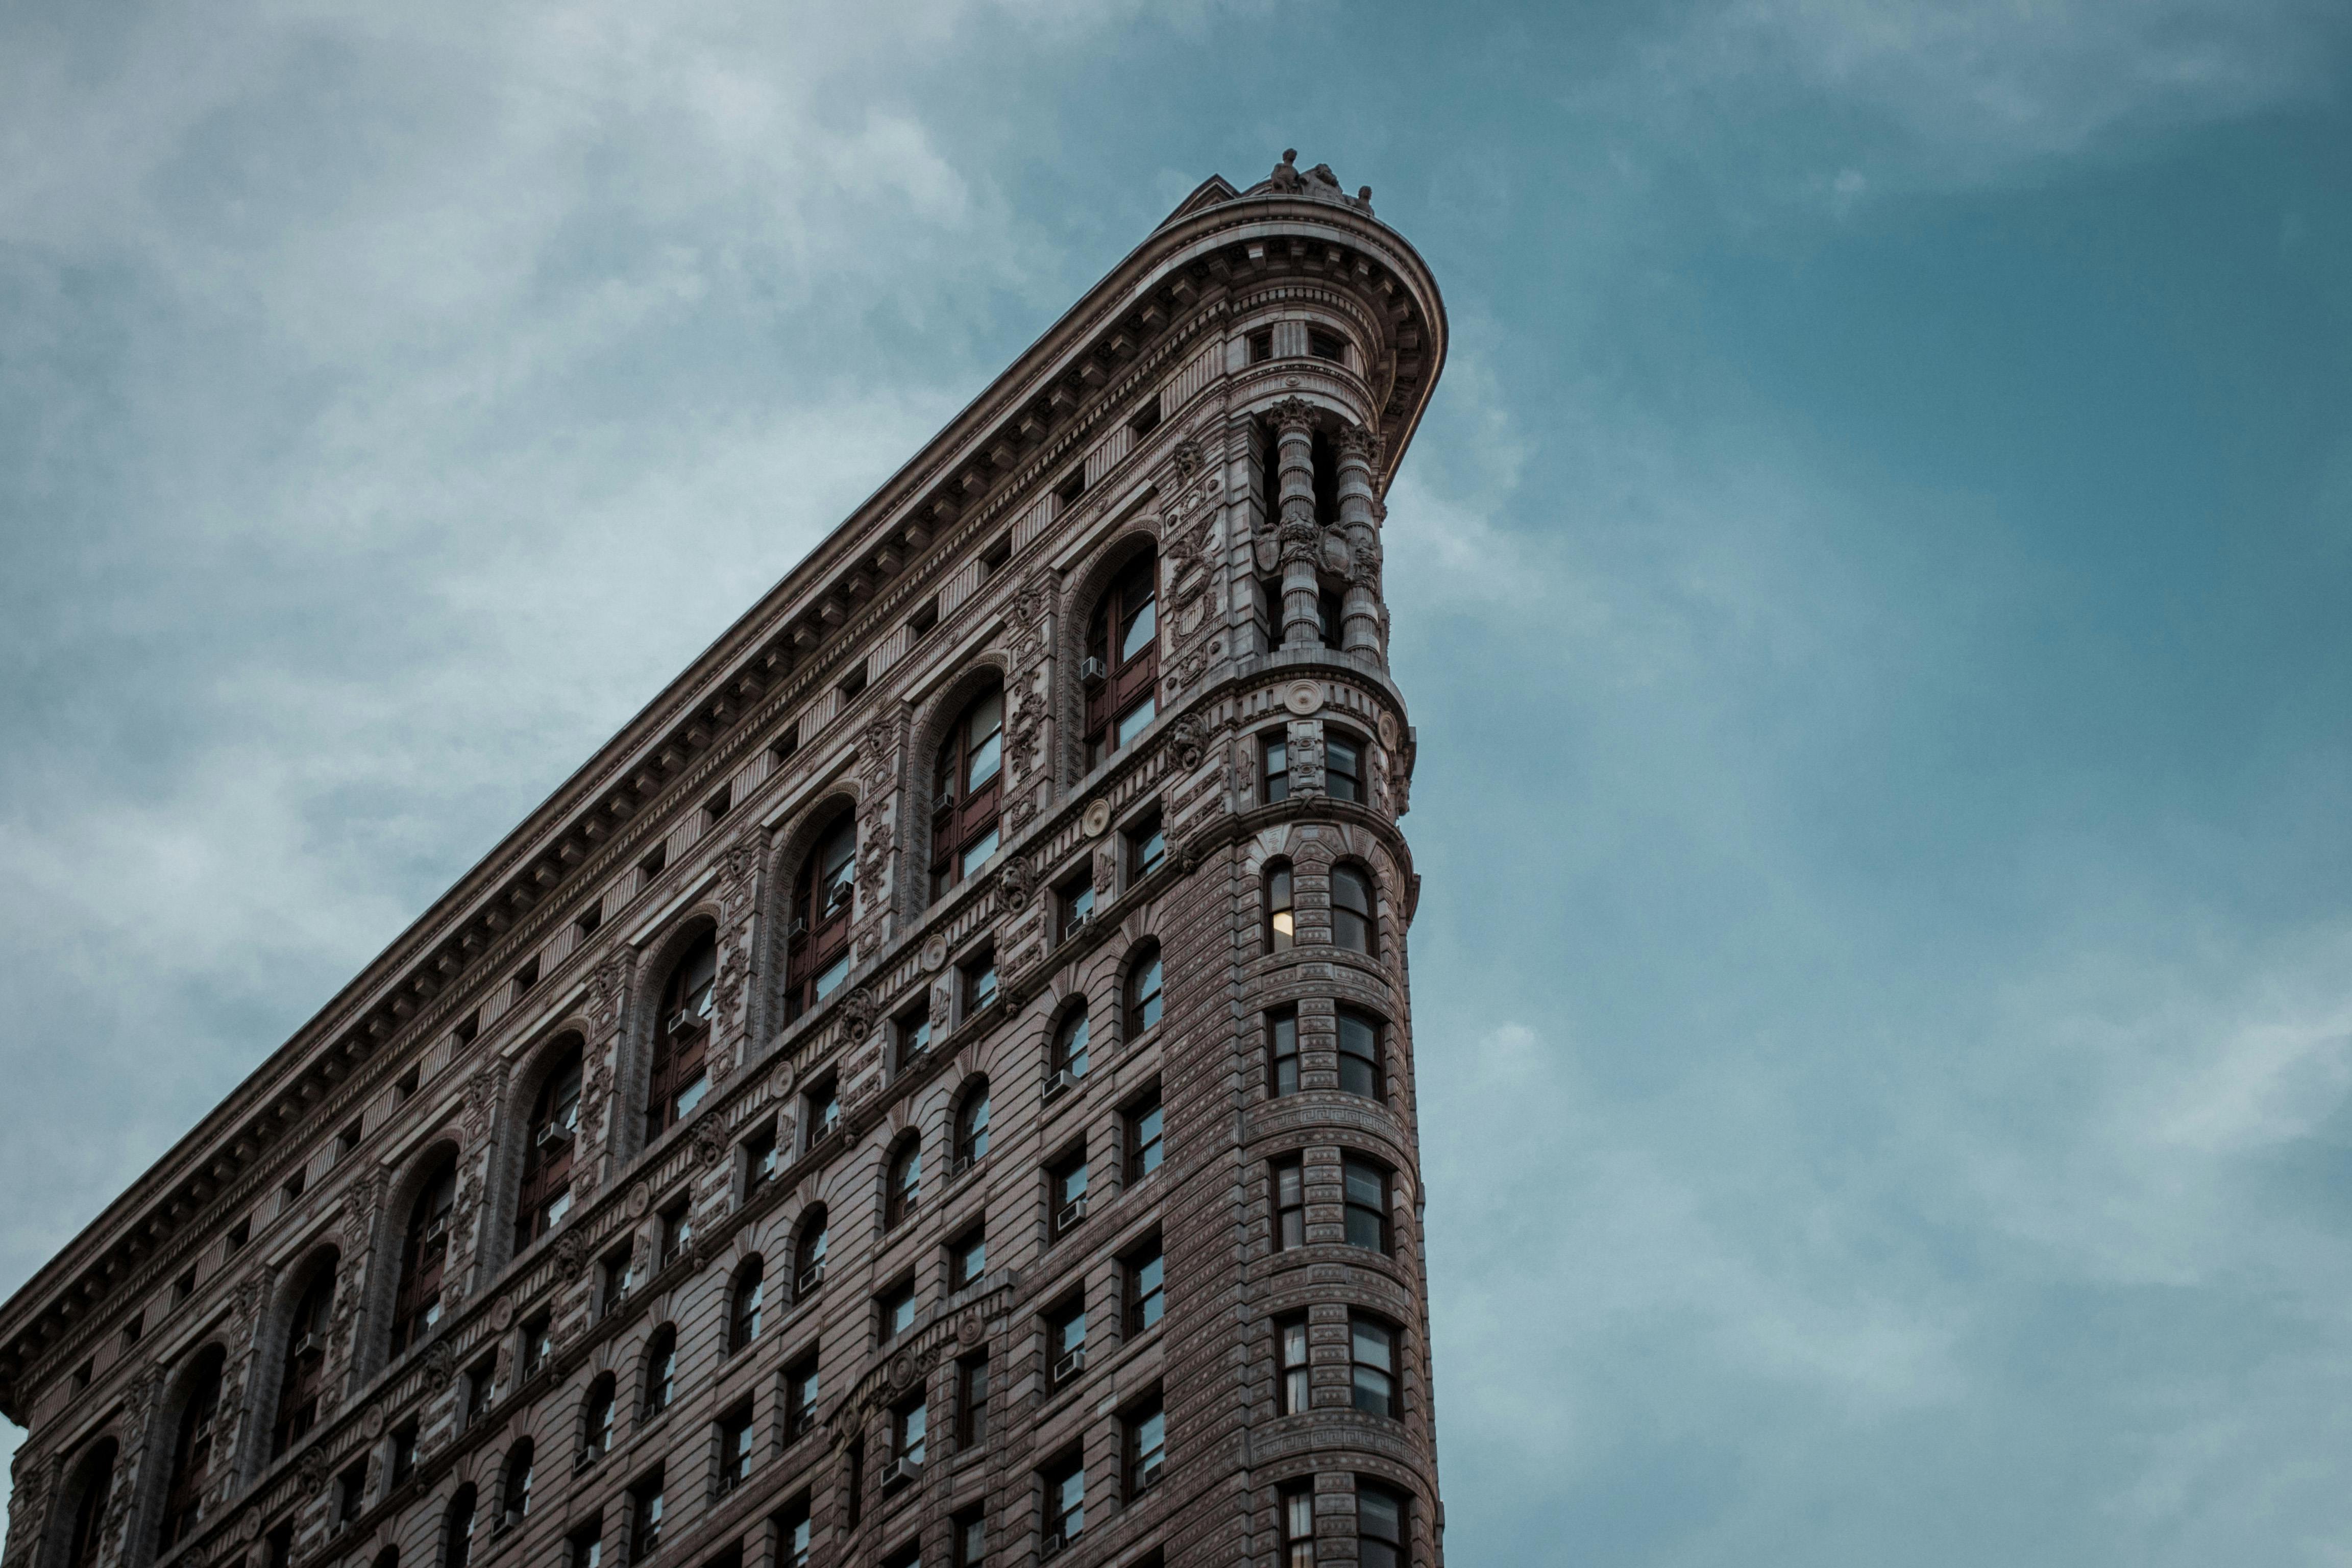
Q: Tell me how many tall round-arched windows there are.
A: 9